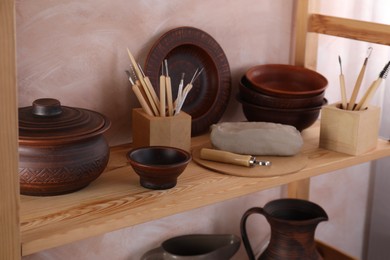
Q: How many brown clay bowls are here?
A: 4